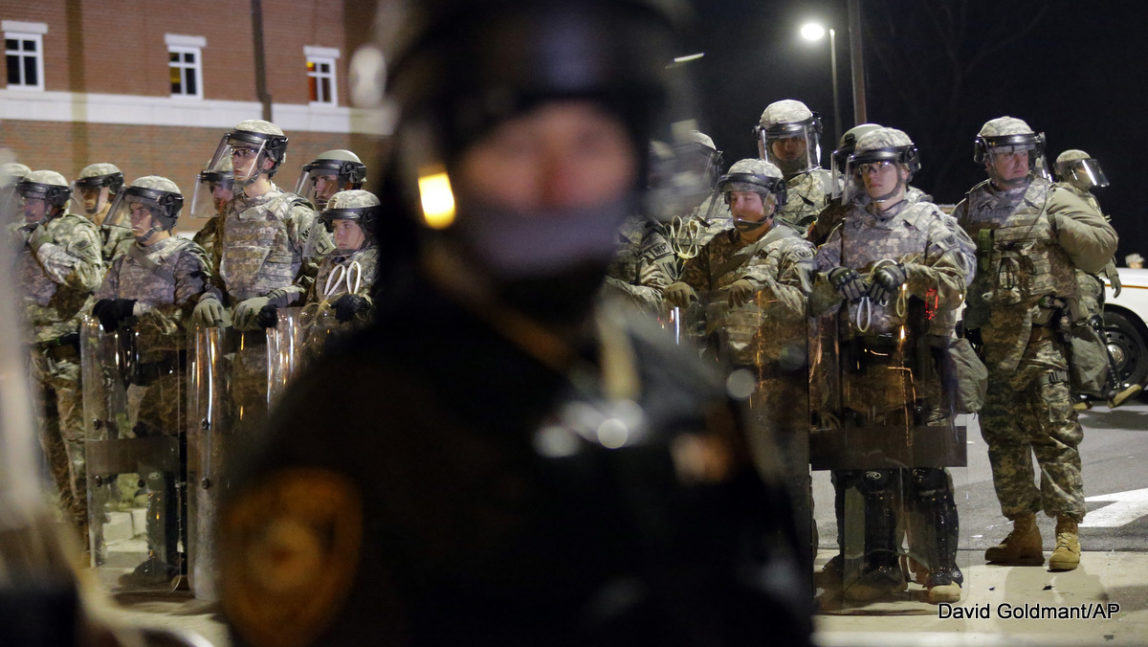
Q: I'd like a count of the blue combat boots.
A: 0